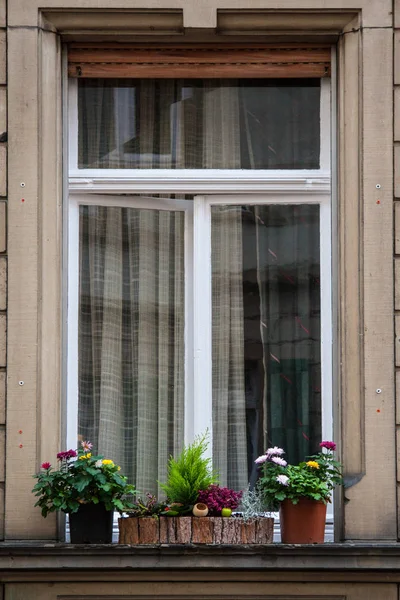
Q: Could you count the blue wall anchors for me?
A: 0